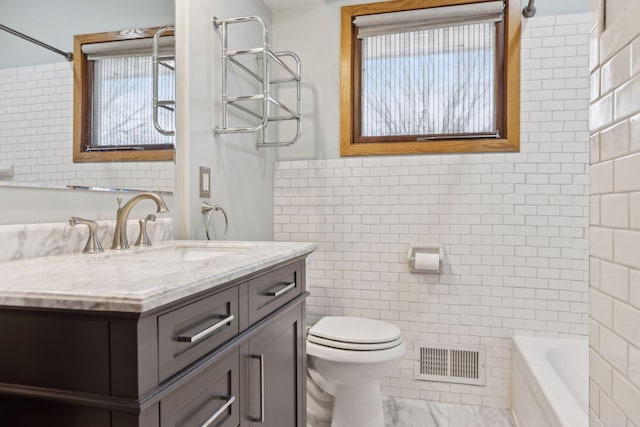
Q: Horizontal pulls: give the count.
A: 3